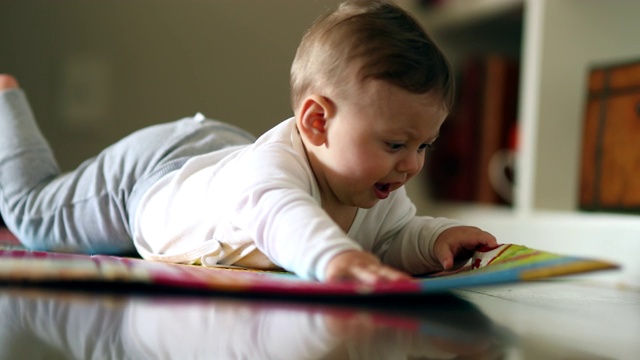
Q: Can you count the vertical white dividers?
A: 1